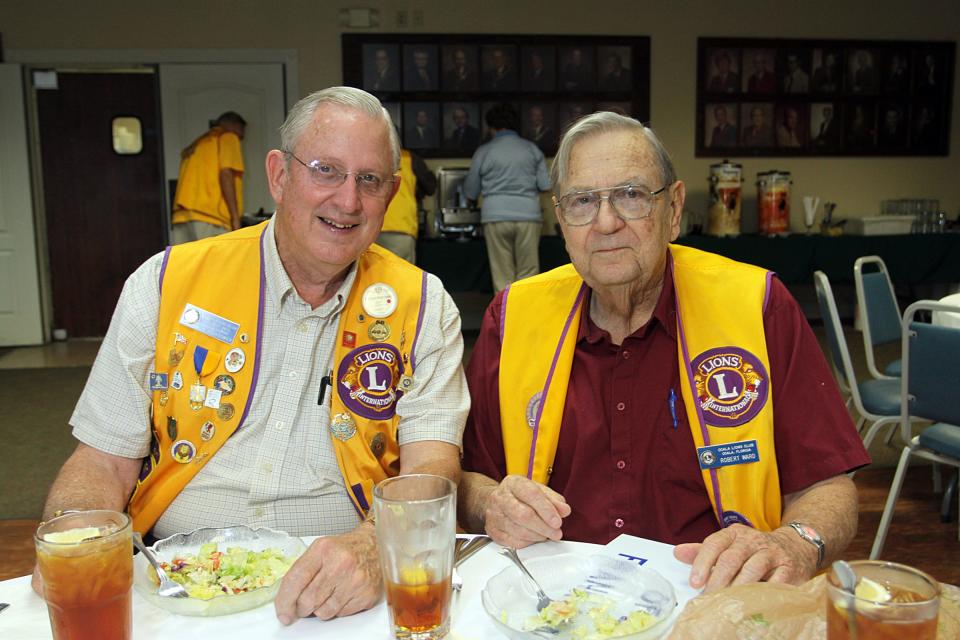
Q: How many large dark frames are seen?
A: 2